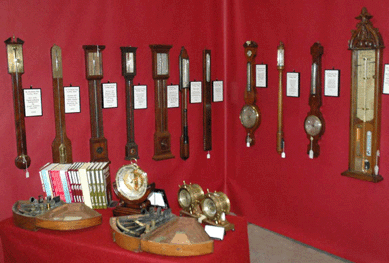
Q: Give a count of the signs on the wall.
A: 11